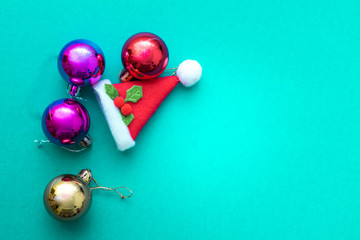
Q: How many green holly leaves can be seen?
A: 3